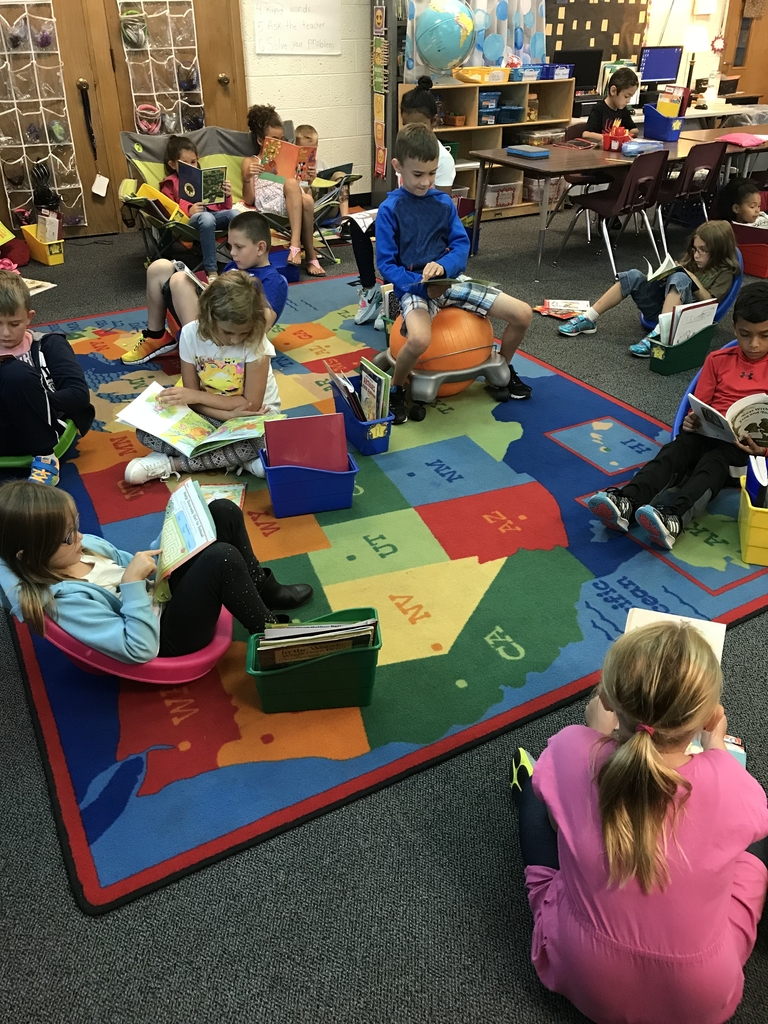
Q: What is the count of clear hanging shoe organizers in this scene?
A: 2